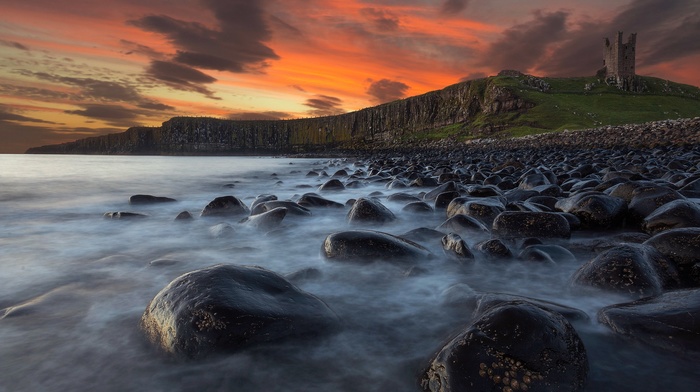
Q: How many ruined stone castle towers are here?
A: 1